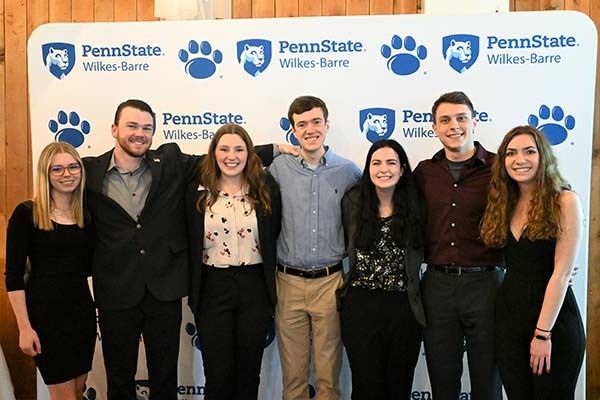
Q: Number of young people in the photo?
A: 7